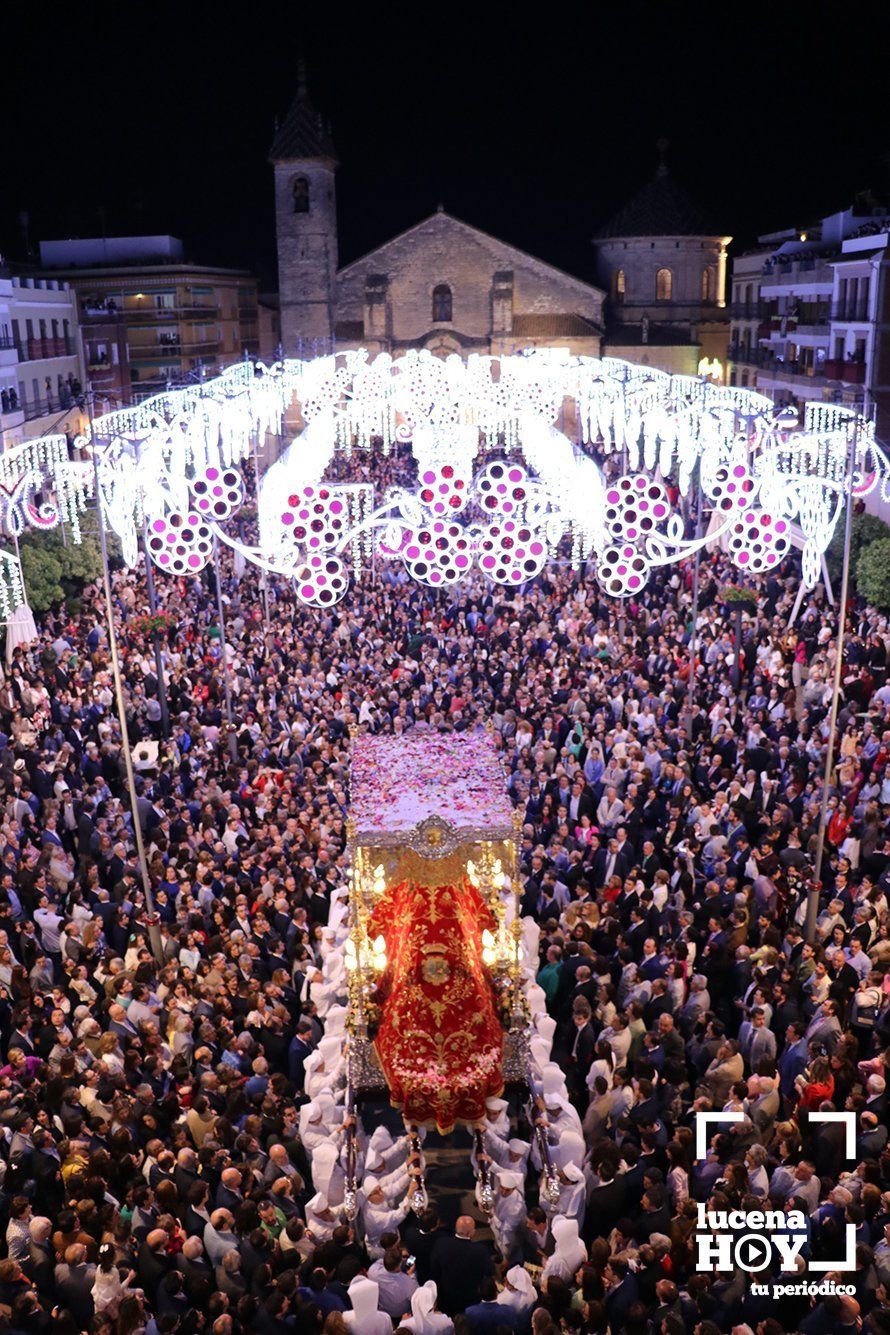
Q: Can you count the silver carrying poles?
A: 4